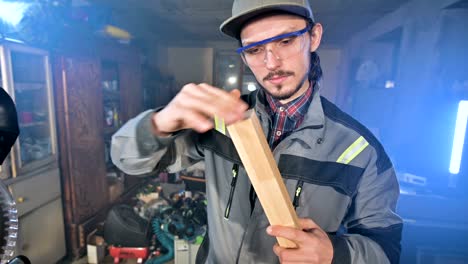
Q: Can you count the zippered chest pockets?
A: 2